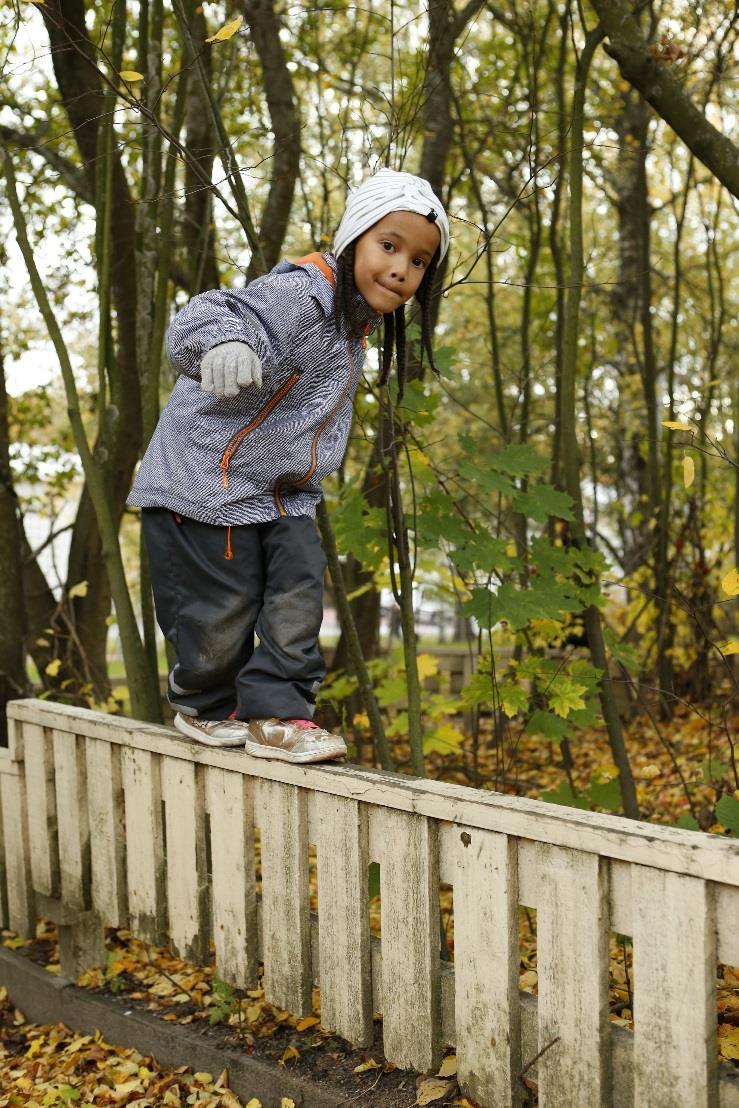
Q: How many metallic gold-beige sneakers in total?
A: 2